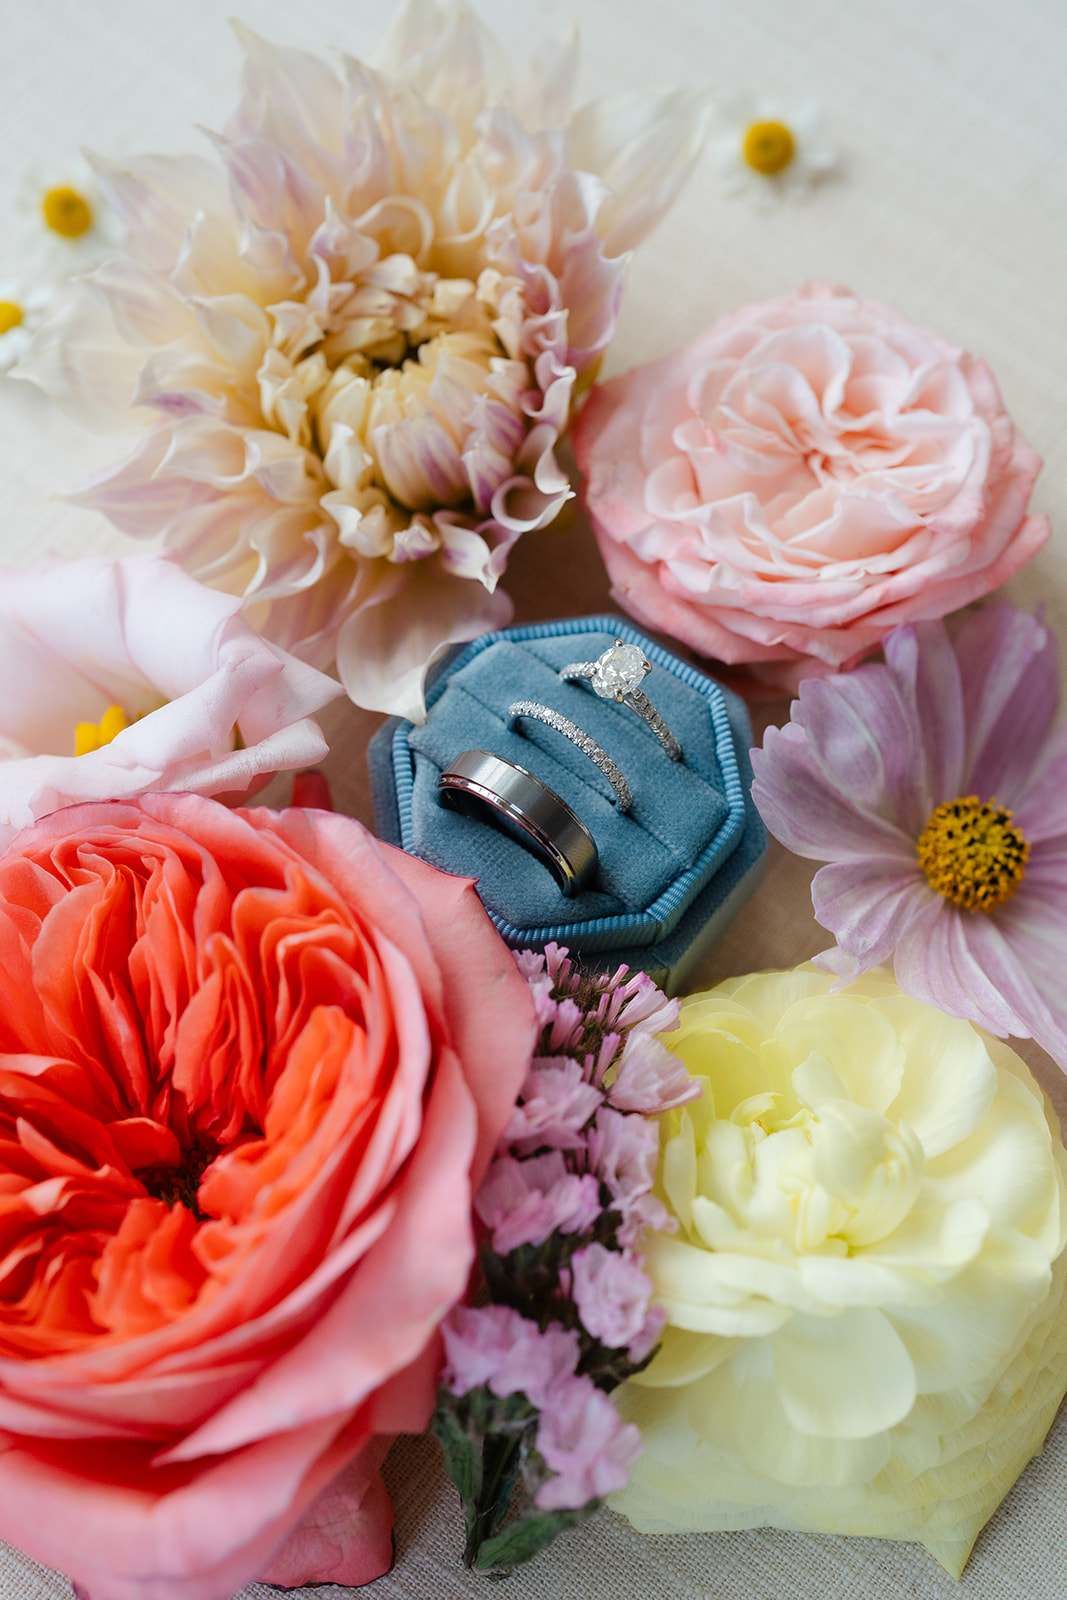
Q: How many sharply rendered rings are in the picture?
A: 3